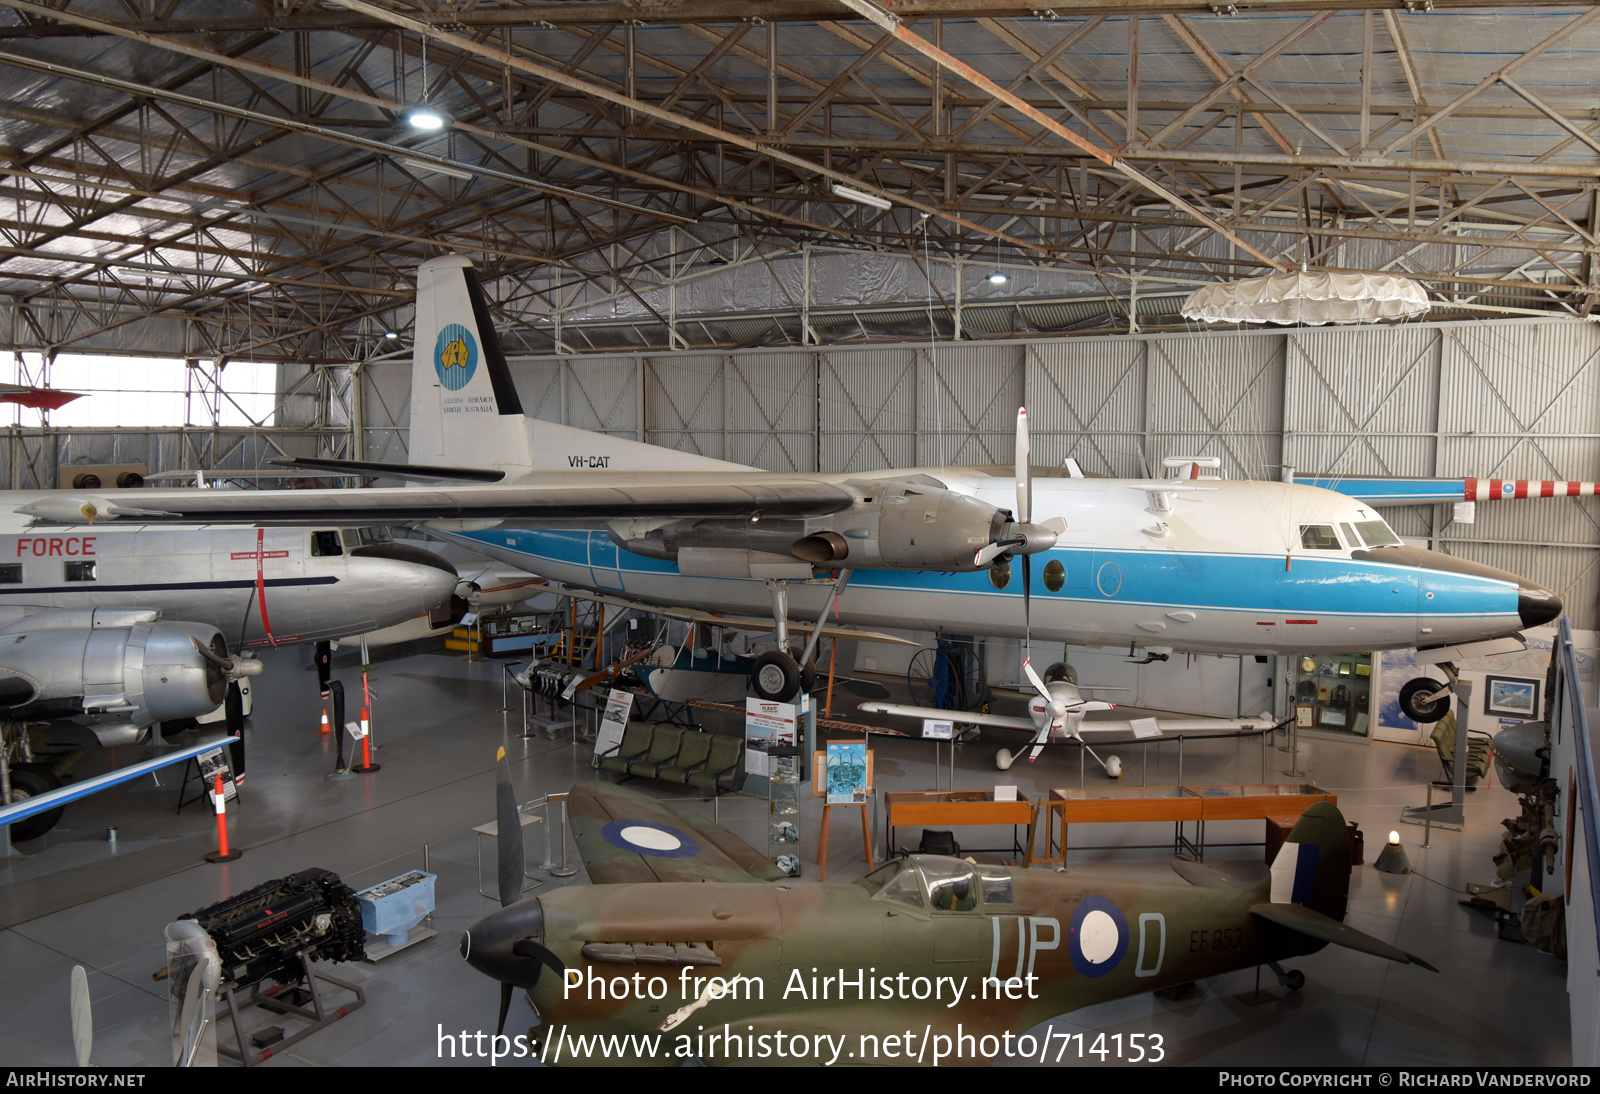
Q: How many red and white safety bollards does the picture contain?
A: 2